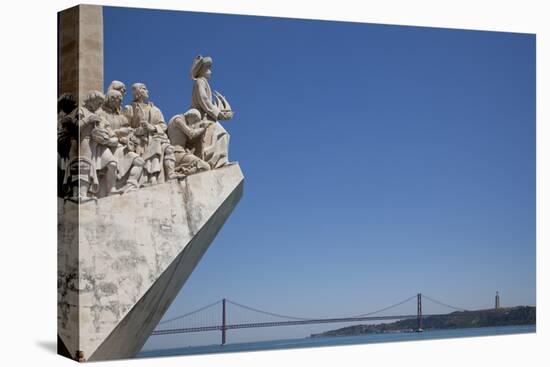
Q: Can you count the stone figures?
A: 6